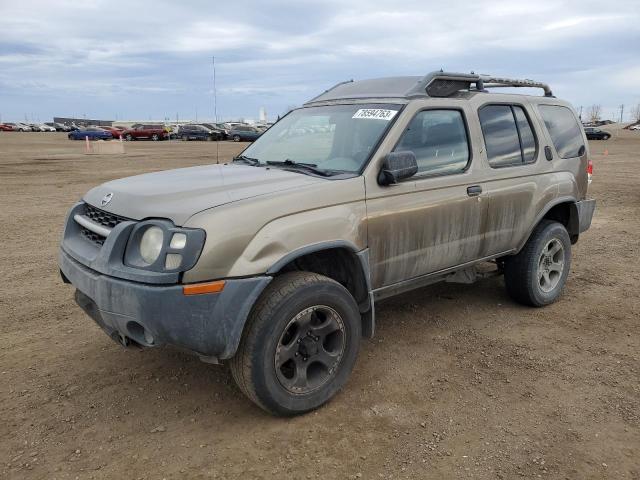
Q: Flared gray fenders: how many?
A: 2